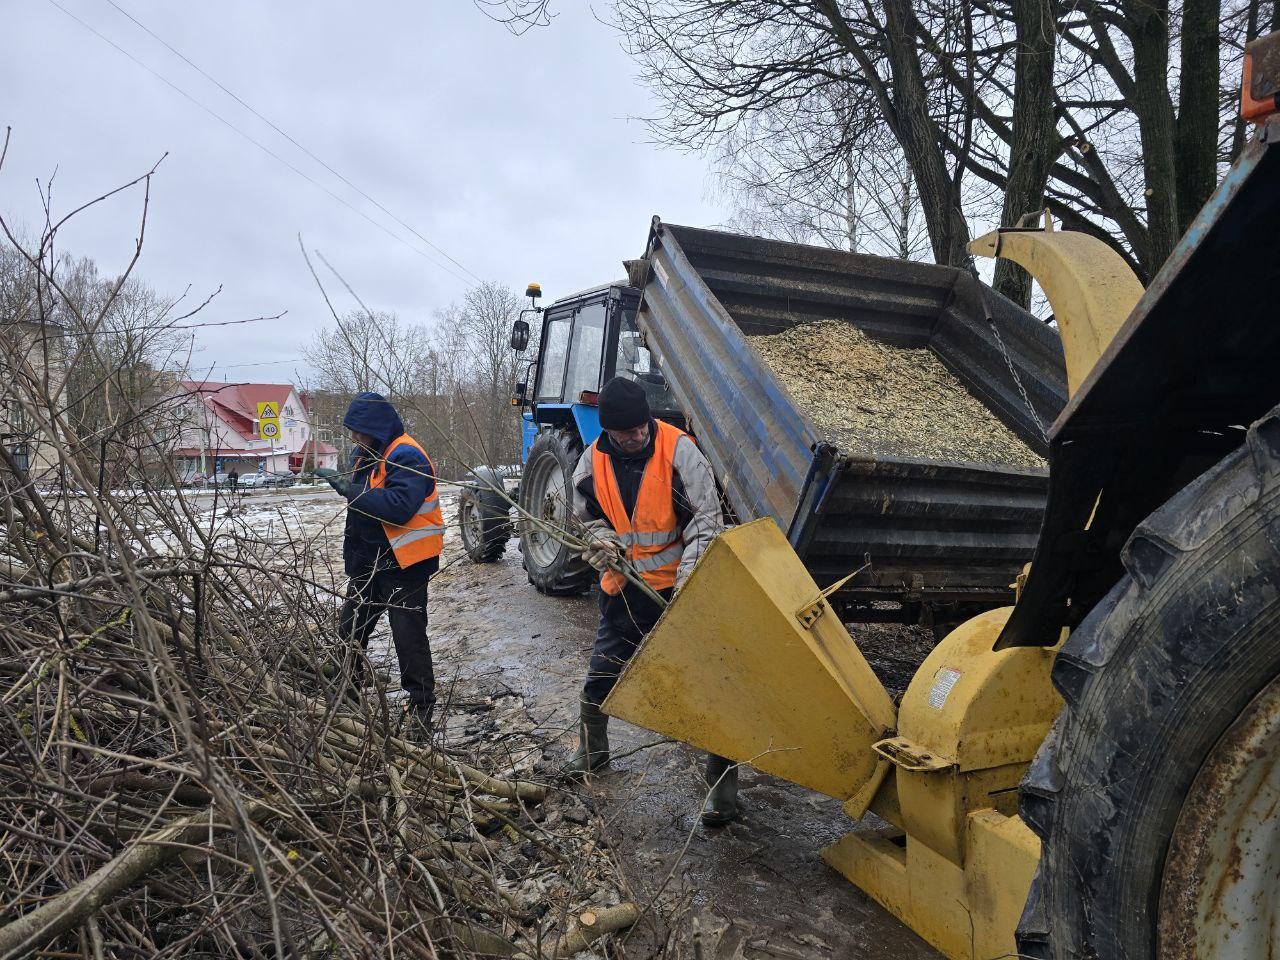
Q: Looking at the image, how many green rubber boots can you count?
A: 2